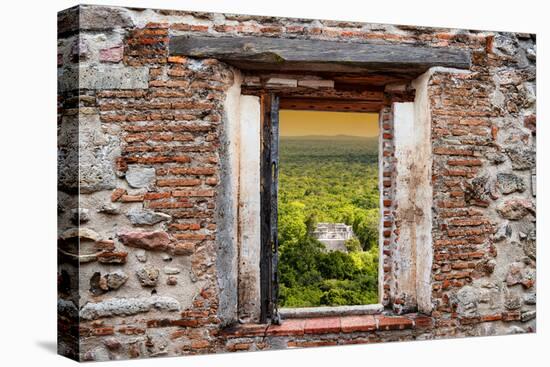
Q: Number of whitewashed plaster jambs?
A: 2